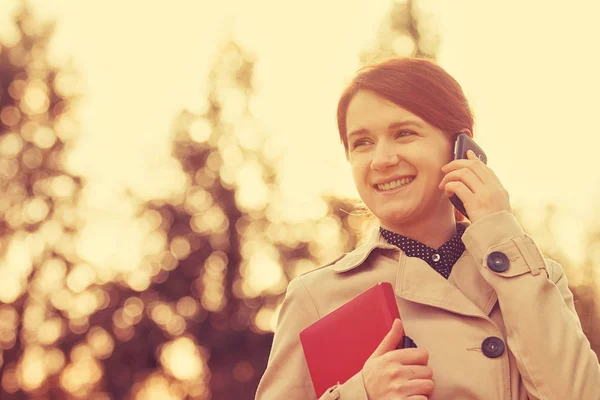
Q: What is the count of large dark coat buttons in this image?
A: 2